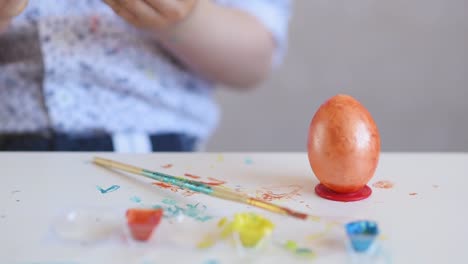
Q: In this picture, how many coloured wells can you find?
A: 3